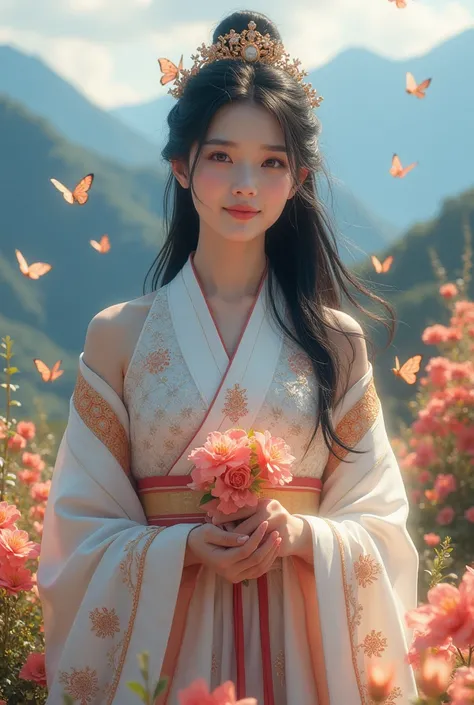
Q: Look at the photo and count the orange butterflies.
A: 10